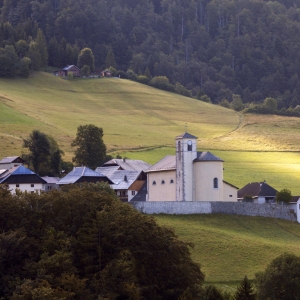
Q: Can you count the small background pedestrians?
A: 0